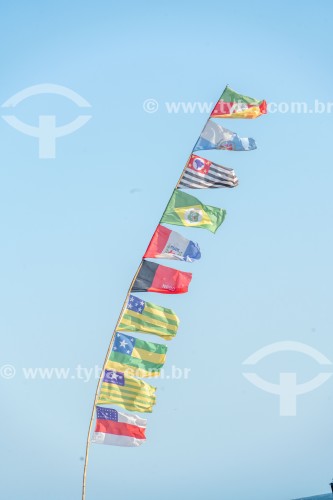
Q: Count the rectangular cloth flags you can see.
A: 10